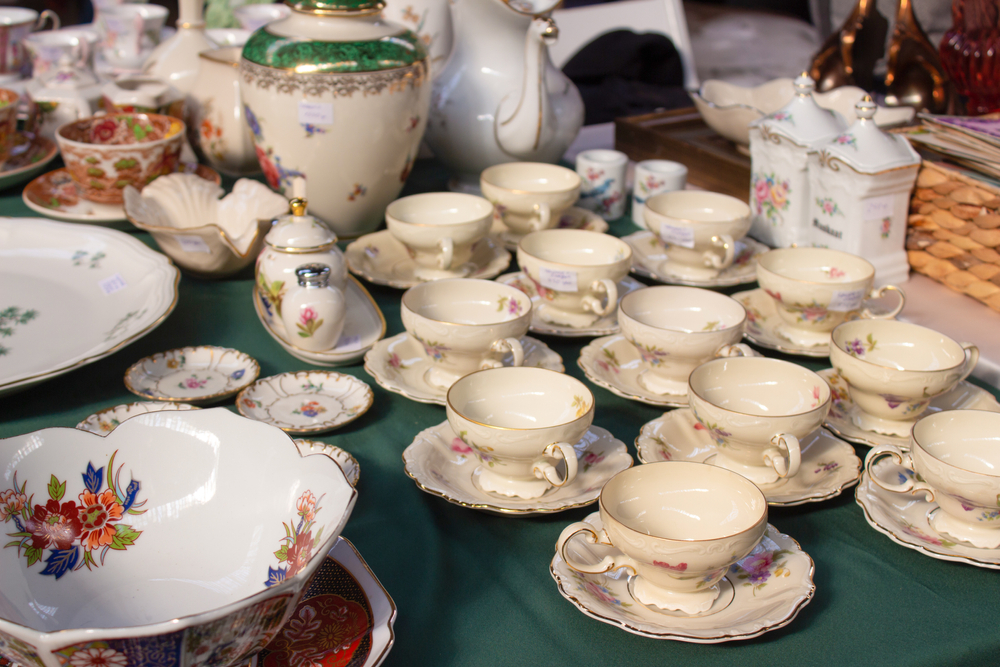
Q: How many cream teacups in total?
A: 12